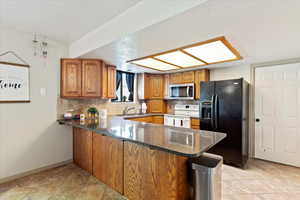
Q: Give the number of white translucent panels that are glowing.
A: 3